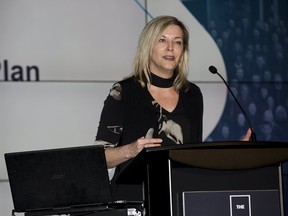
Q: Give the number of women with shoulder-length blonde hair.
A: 1